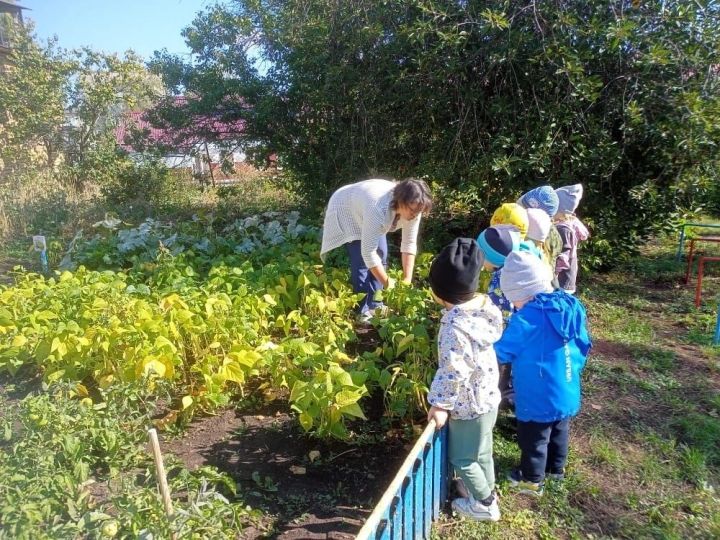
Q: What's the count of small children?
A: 7